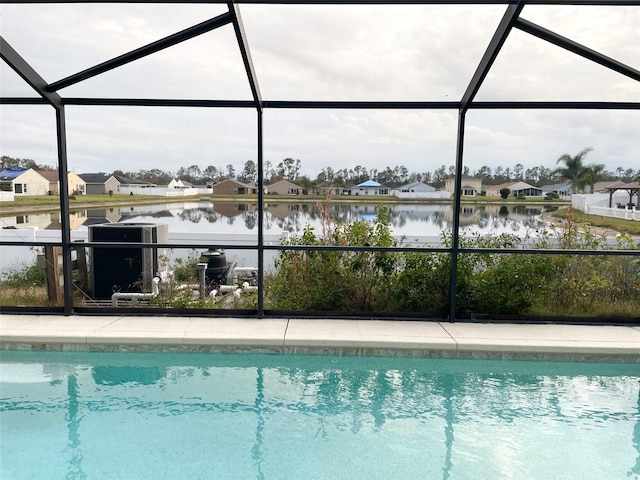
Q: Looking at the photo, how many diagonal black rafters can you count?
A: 5